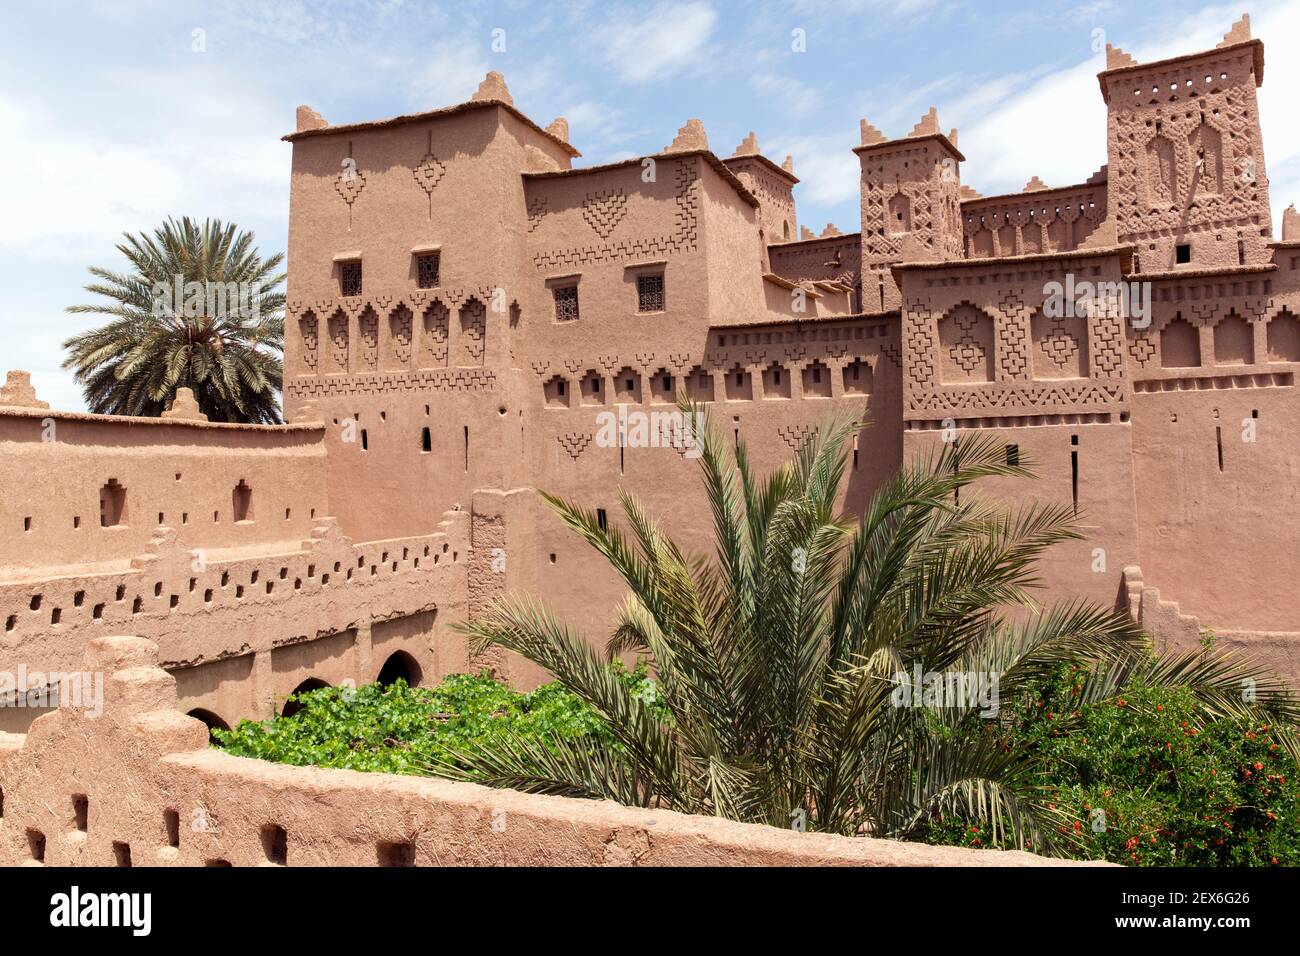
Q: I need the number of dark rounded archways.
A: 3